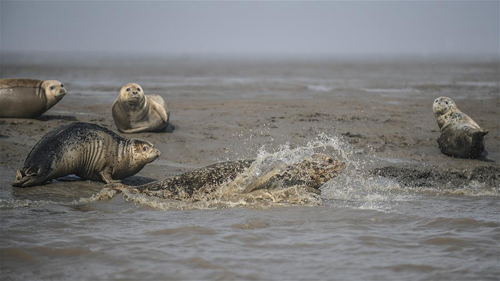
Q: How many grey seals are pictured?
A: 5